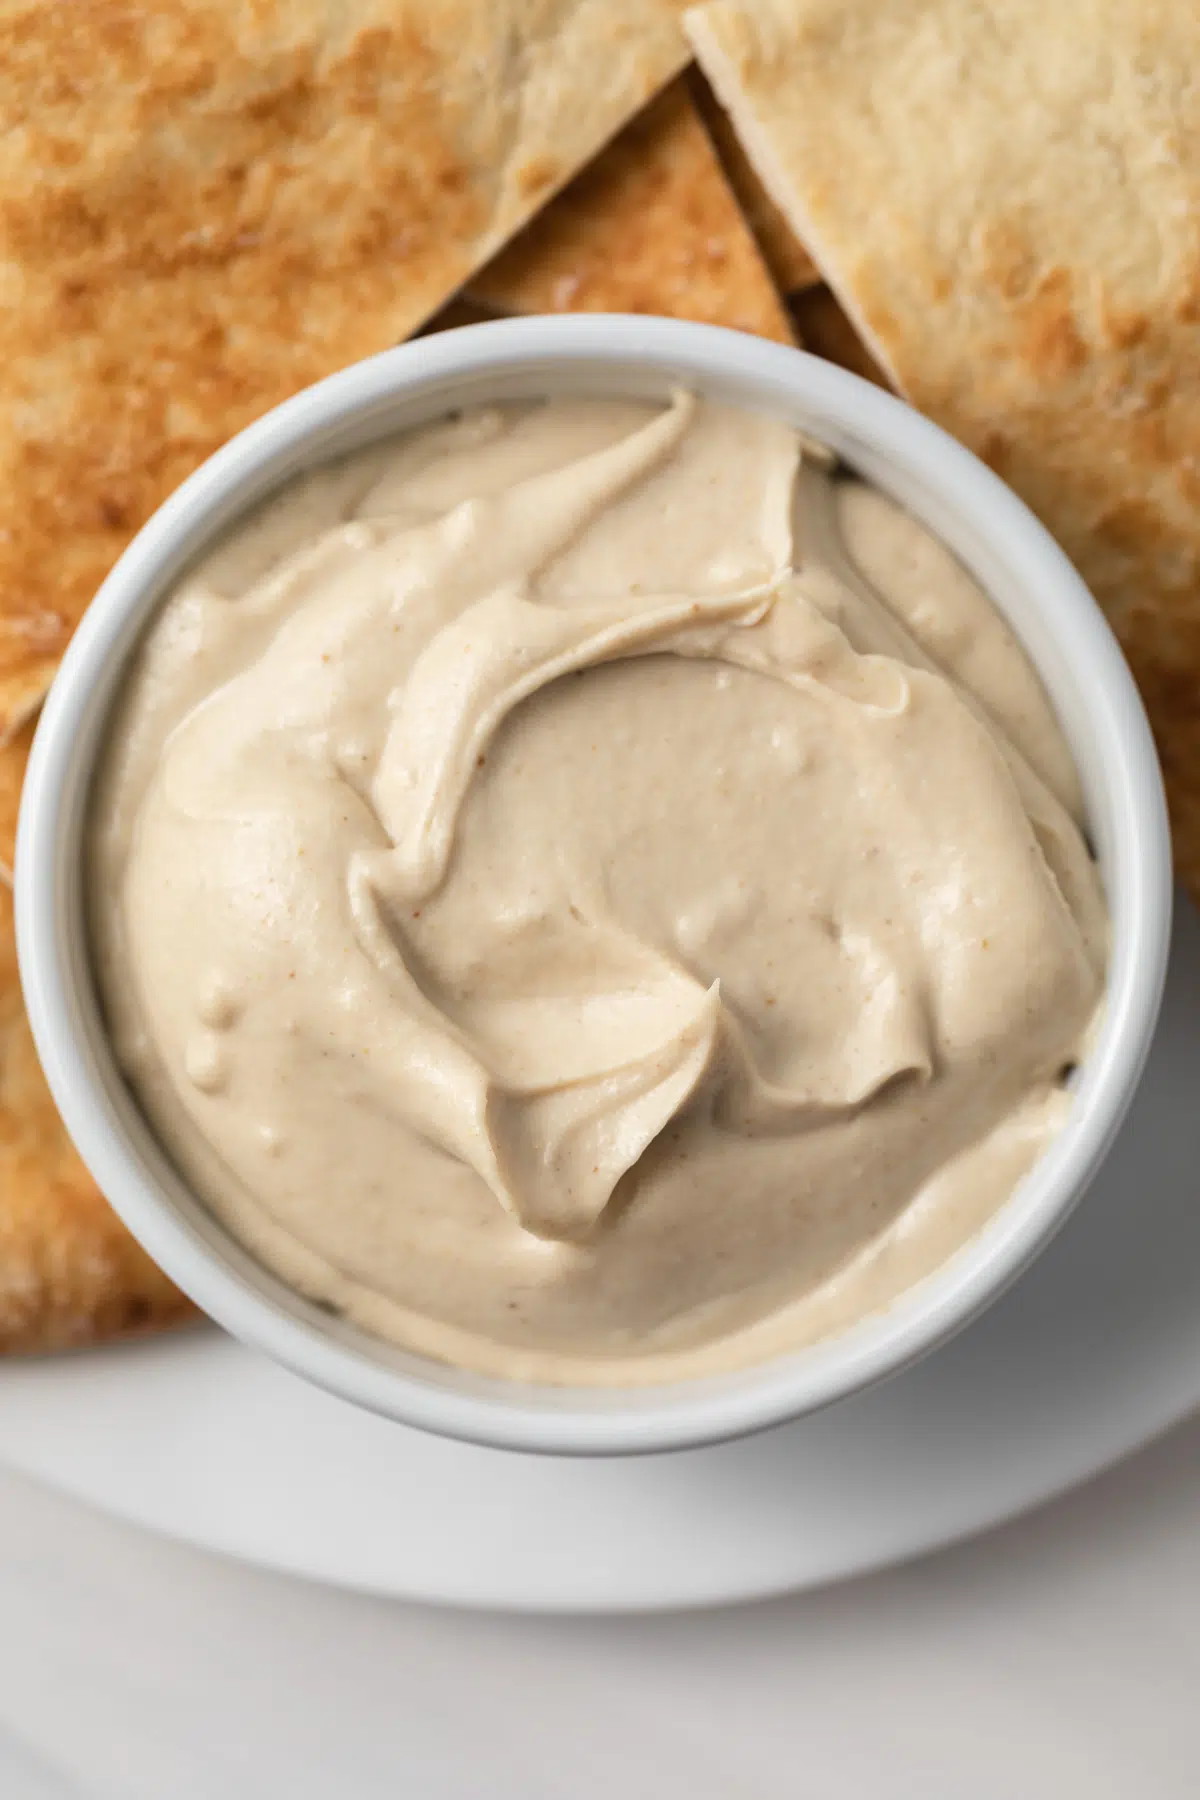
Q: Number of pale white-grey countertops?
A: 1